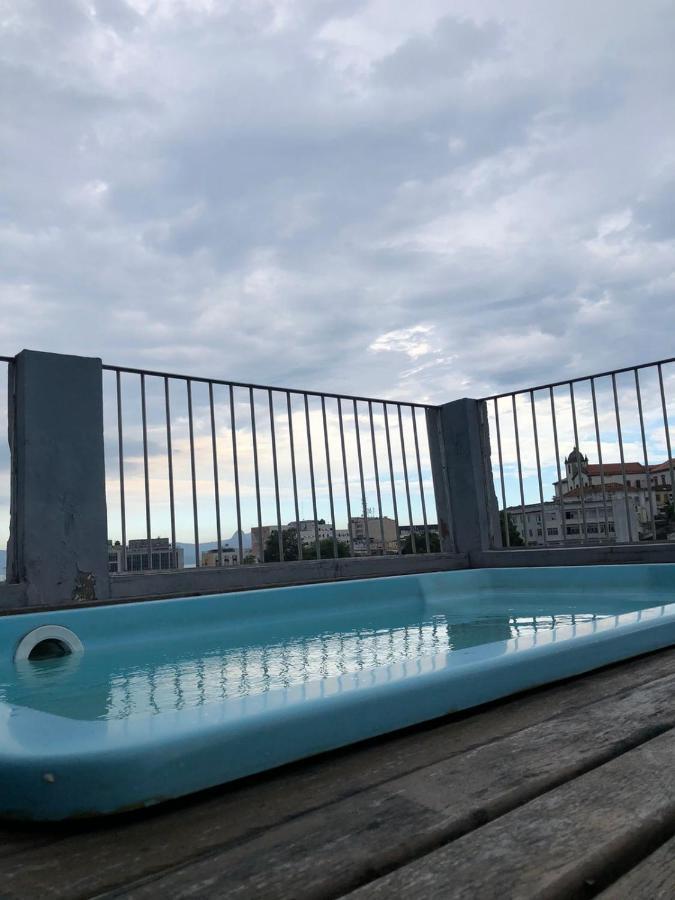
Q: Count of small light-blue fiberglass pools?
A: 1